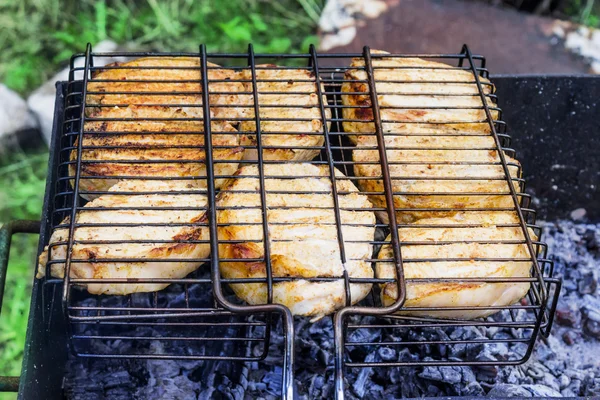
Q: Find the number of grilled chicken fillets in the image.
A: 8